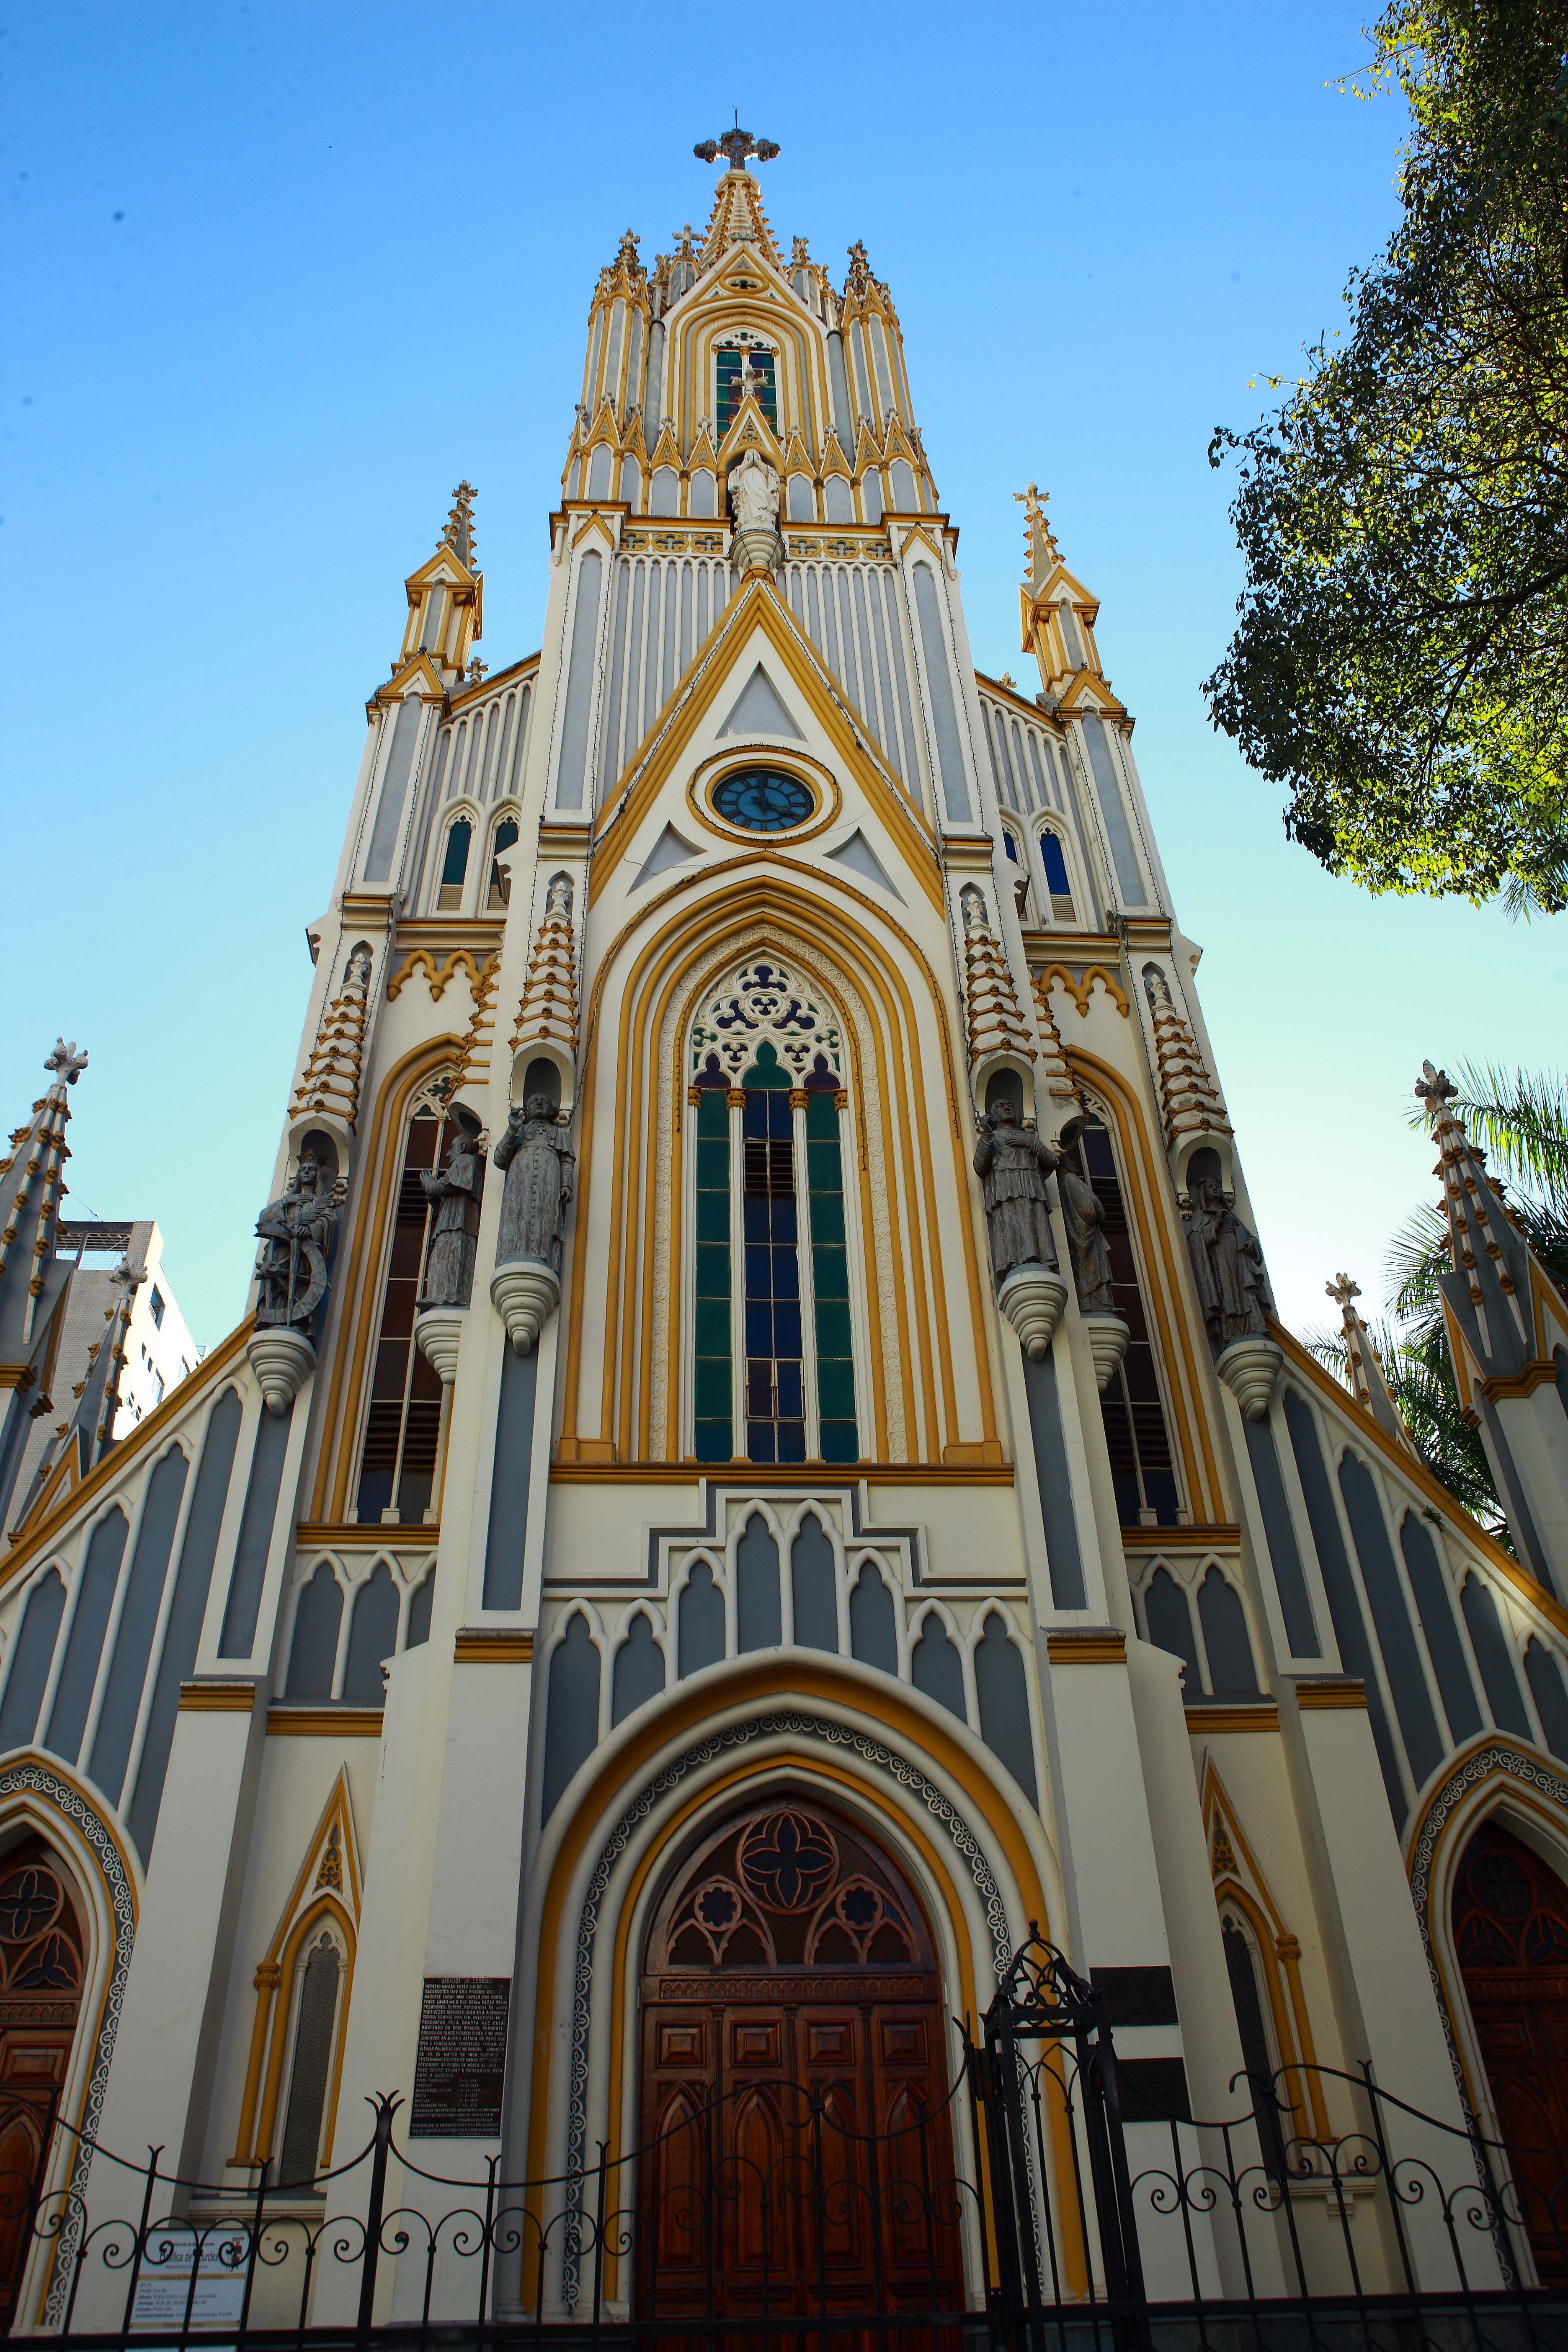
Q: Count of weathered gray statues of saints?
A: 6